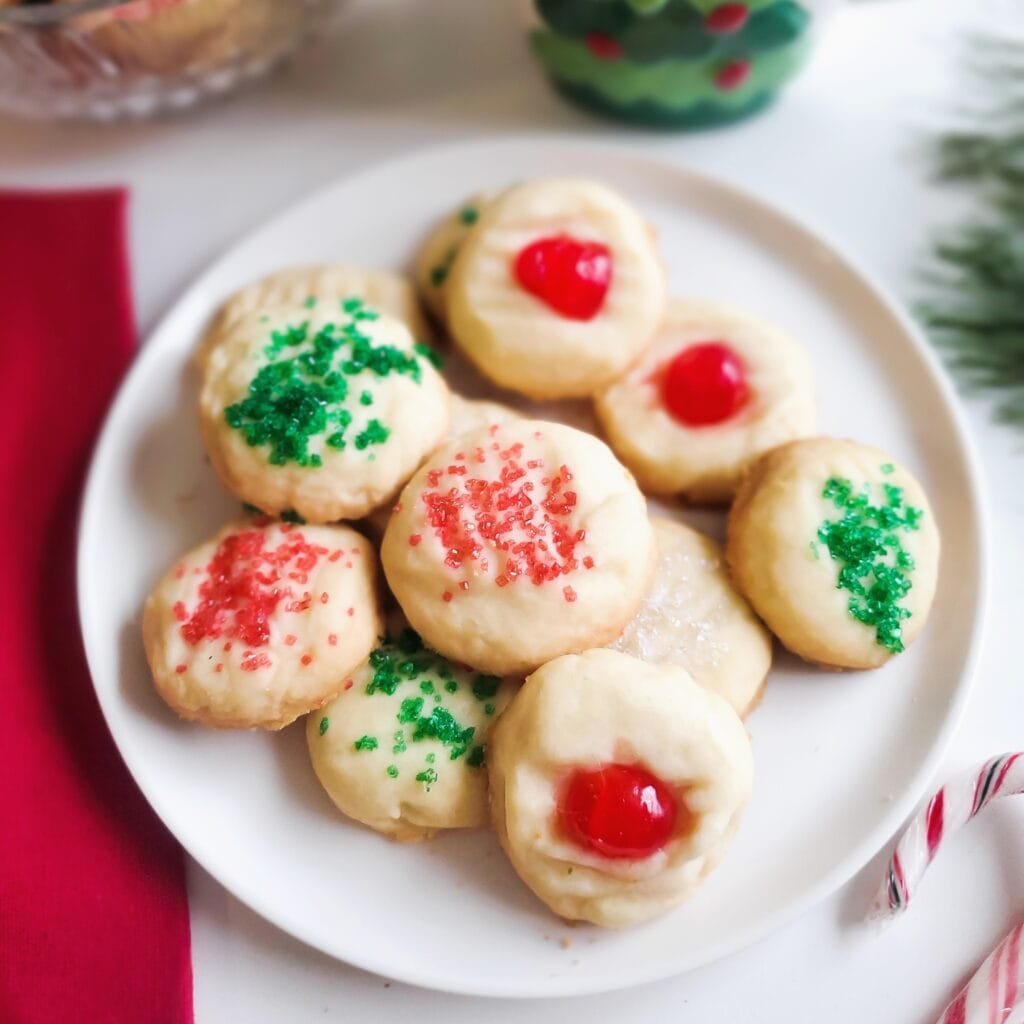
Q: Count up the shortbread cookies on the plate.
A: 12